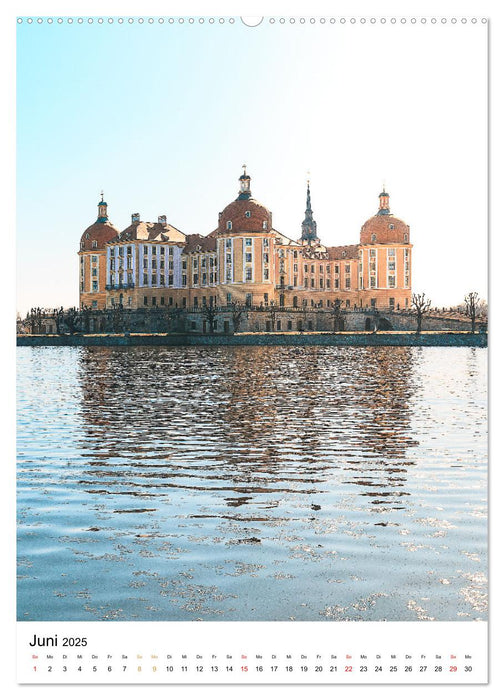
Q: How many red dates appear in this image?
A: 4